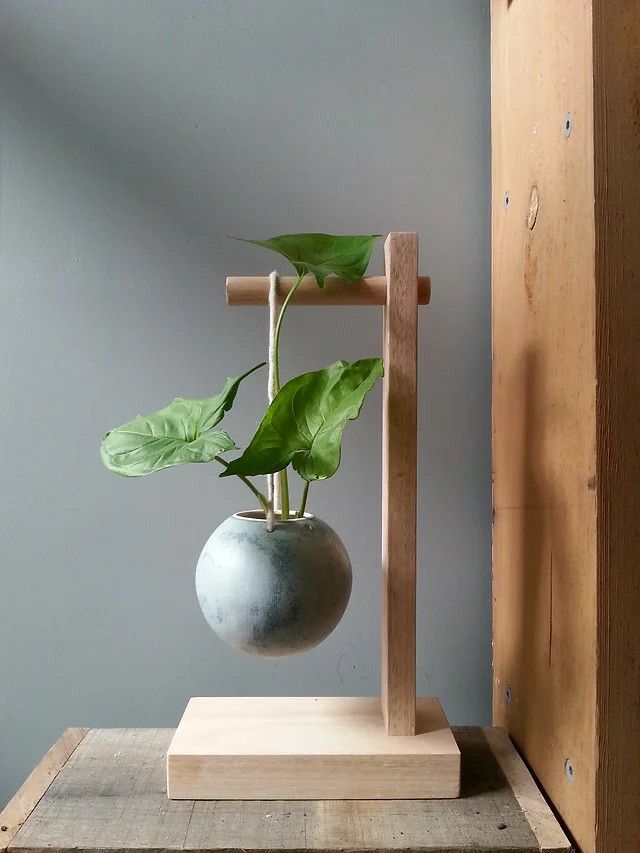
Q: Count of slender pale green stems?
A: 3